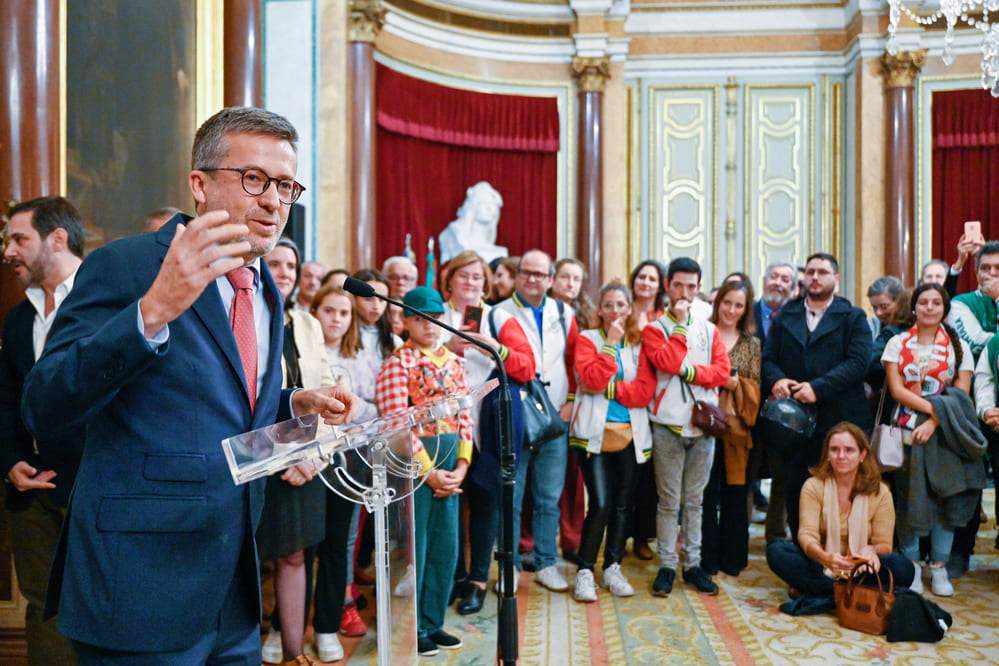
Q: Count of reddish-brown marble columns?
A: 5